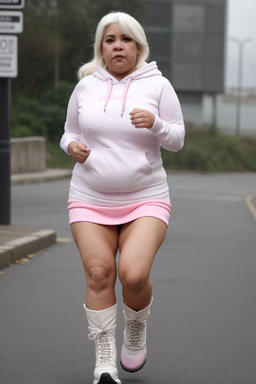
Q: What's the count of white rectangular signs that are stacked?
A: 3